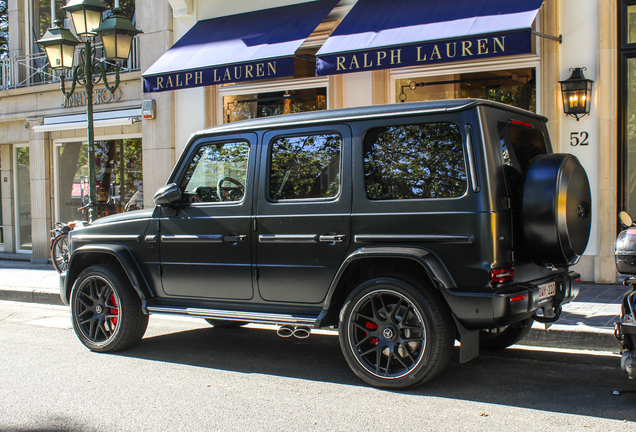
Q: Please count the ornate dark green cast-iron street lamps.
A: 1